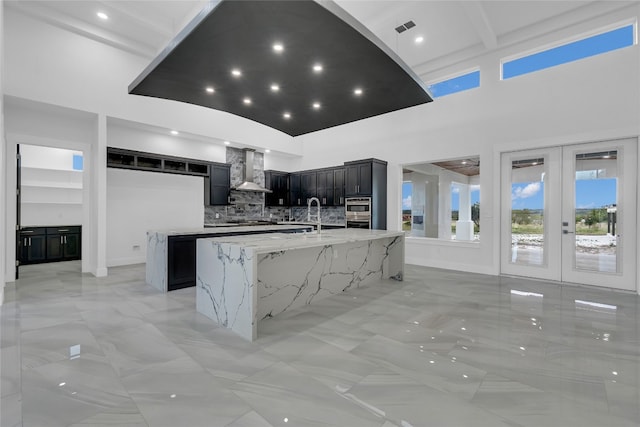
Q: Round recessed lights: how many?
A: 14